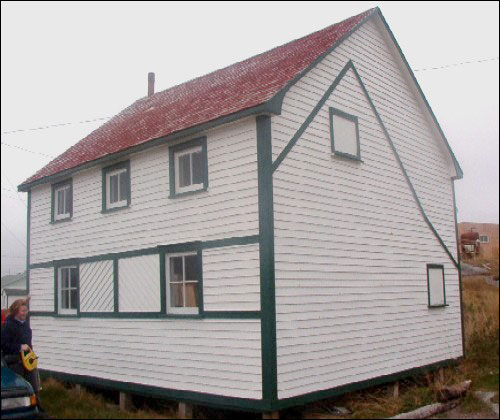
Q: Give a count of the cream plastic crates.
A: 0